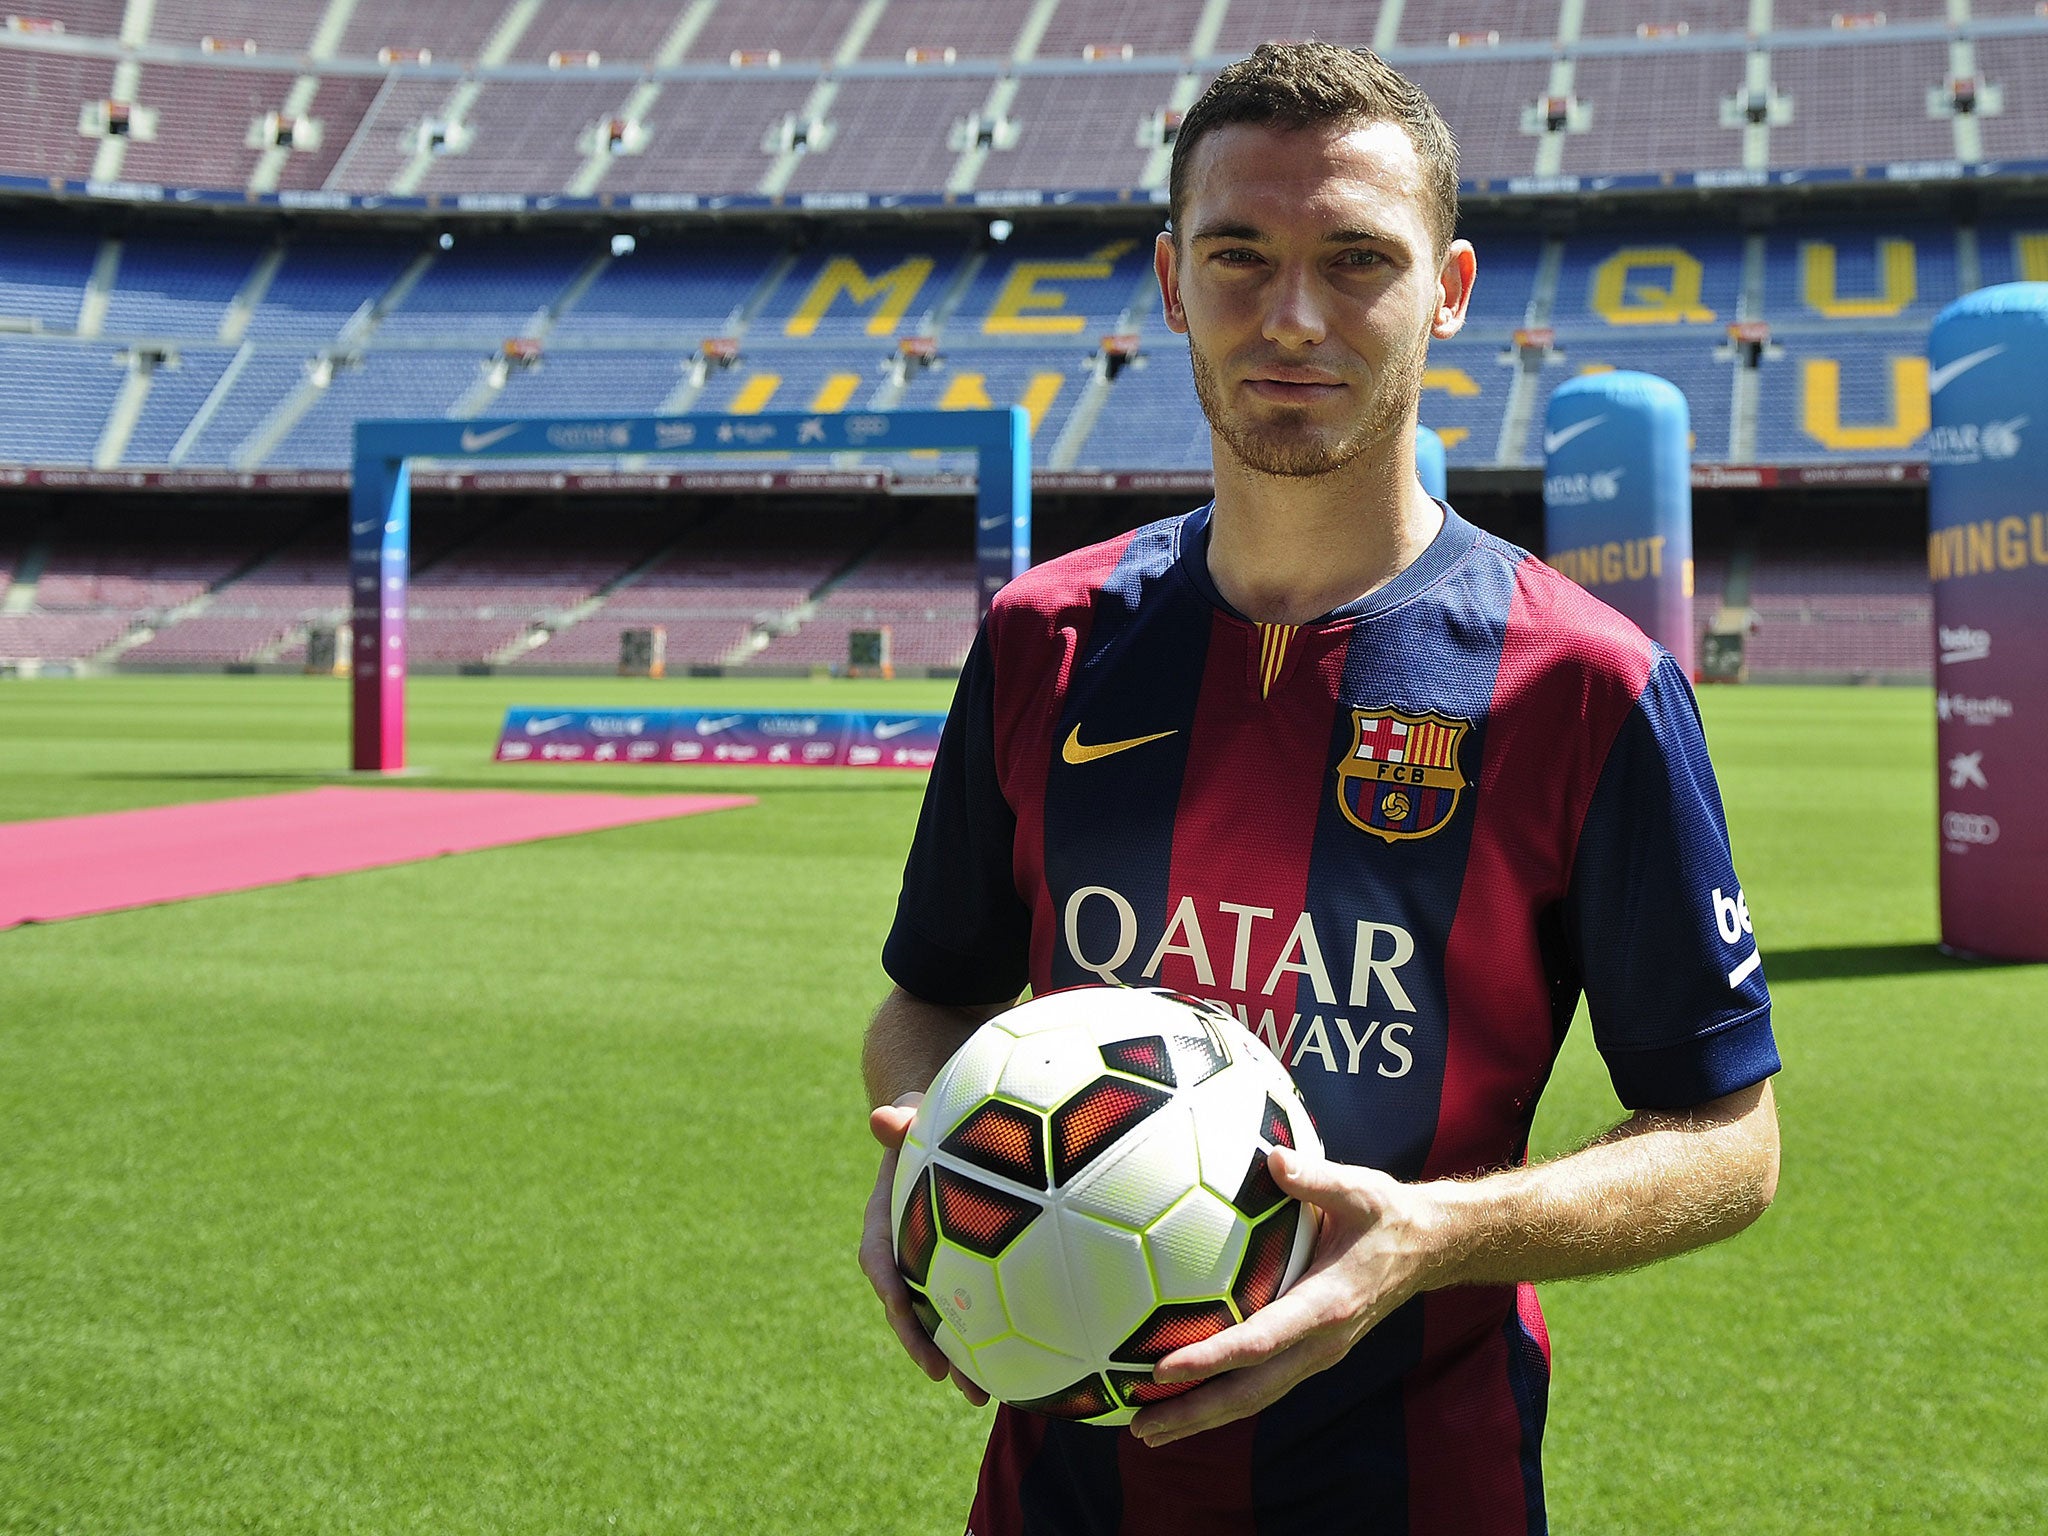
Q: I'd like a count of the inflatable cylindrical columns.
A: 3